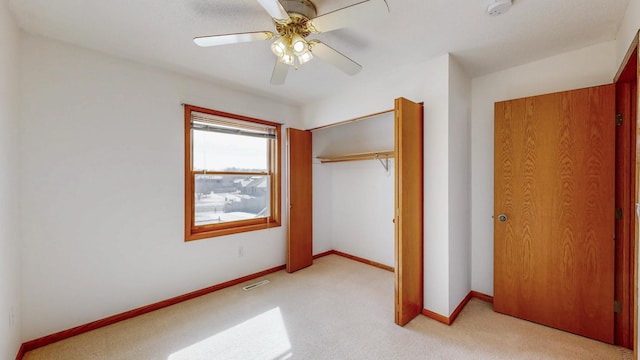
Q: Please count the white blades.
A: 5